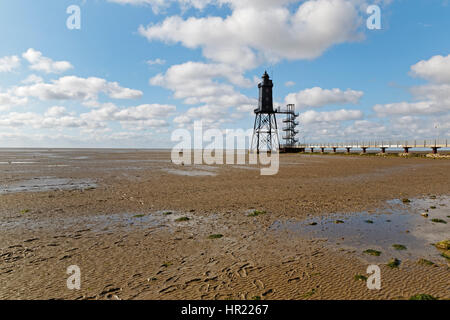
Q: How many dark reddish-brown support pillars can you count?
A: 8